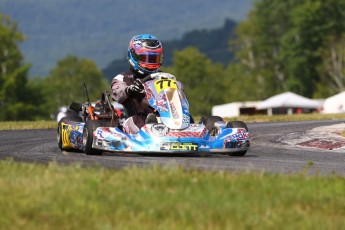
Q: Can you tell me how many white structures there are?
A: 3